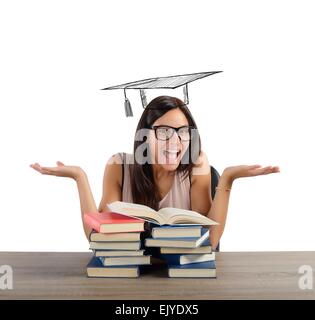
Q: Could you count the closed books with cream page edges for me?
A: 11